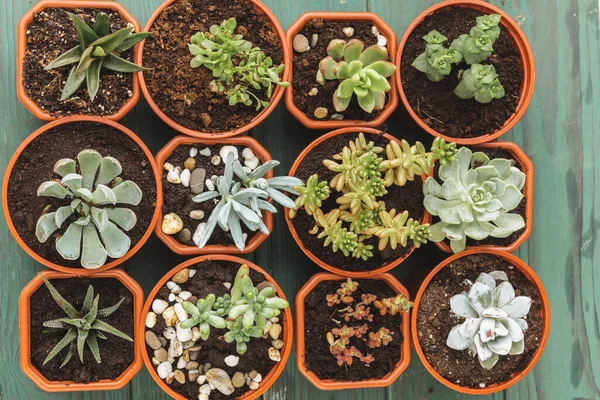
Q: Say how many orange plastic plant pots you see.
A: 12